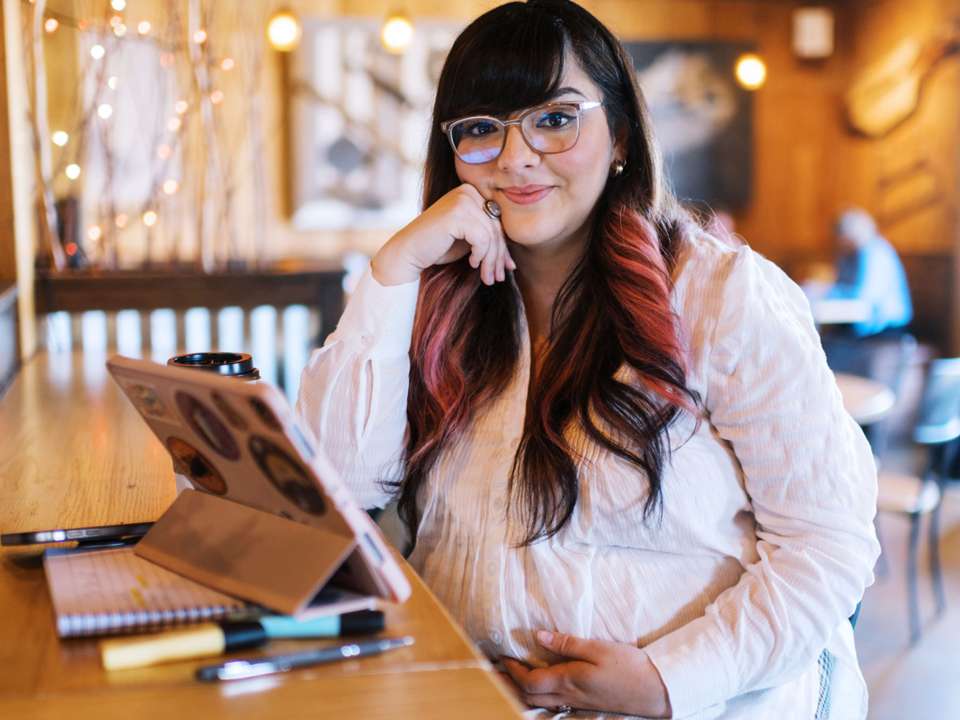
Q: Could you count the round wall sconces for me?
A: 3